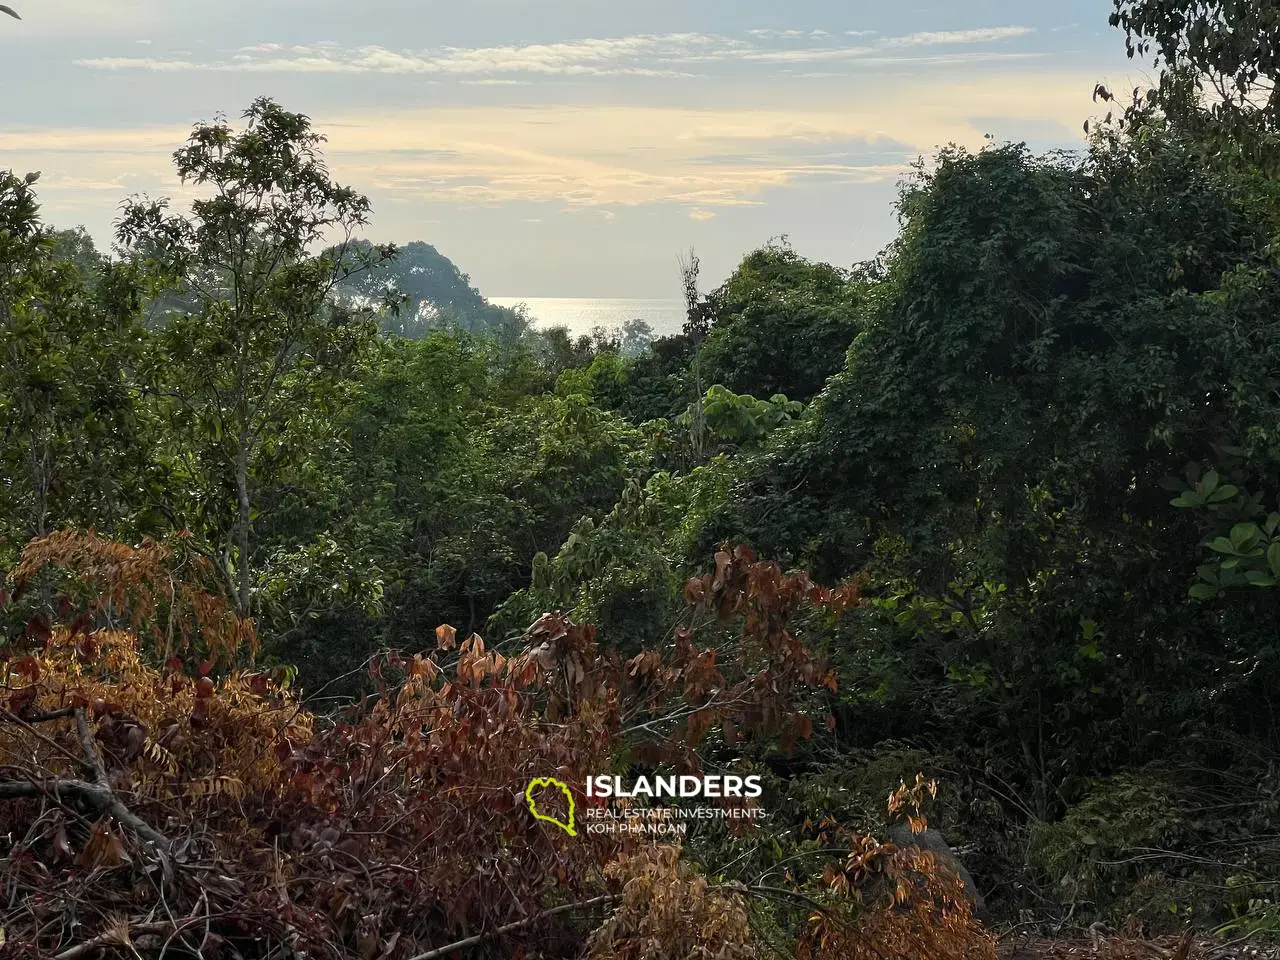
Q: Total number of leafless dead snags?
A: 1